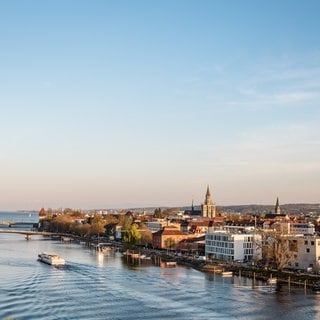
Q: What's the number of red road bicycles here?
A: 0